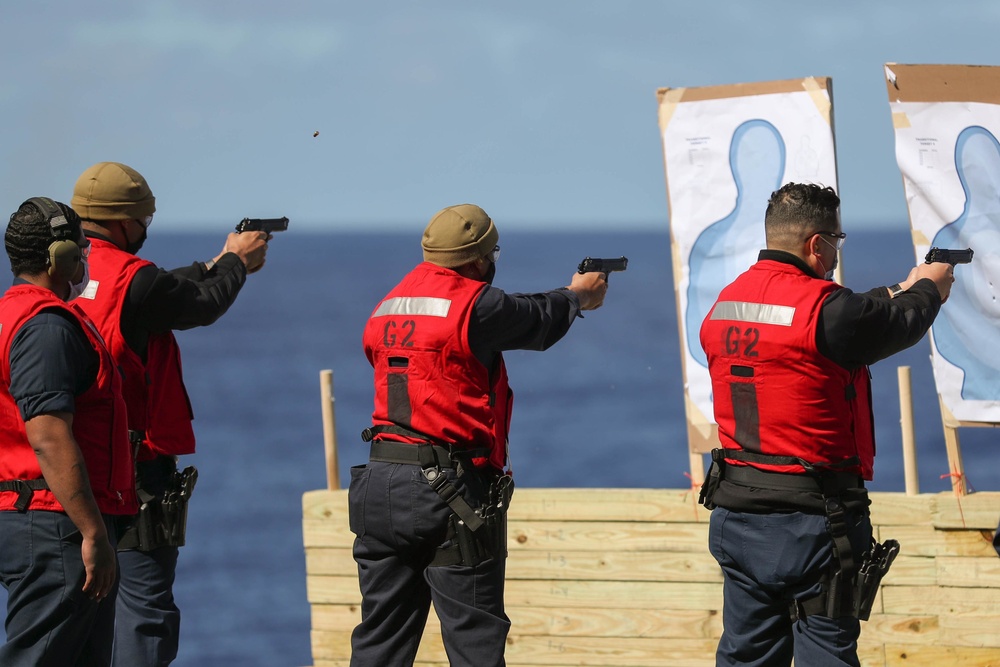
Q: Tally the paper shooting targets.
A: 2